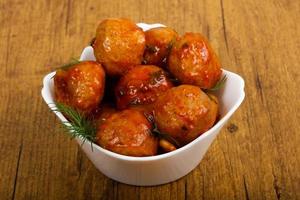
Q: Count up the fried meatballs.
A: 7